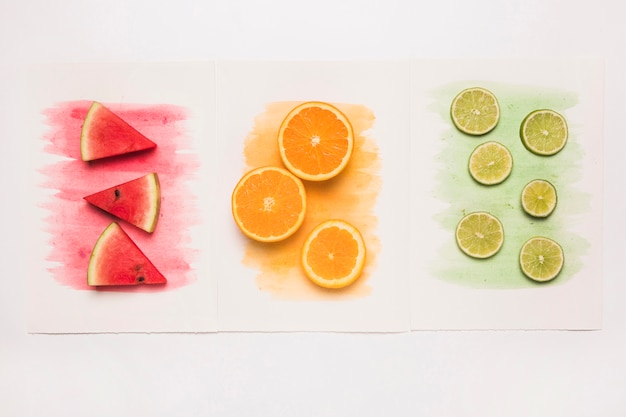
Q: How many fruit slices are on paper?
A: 12